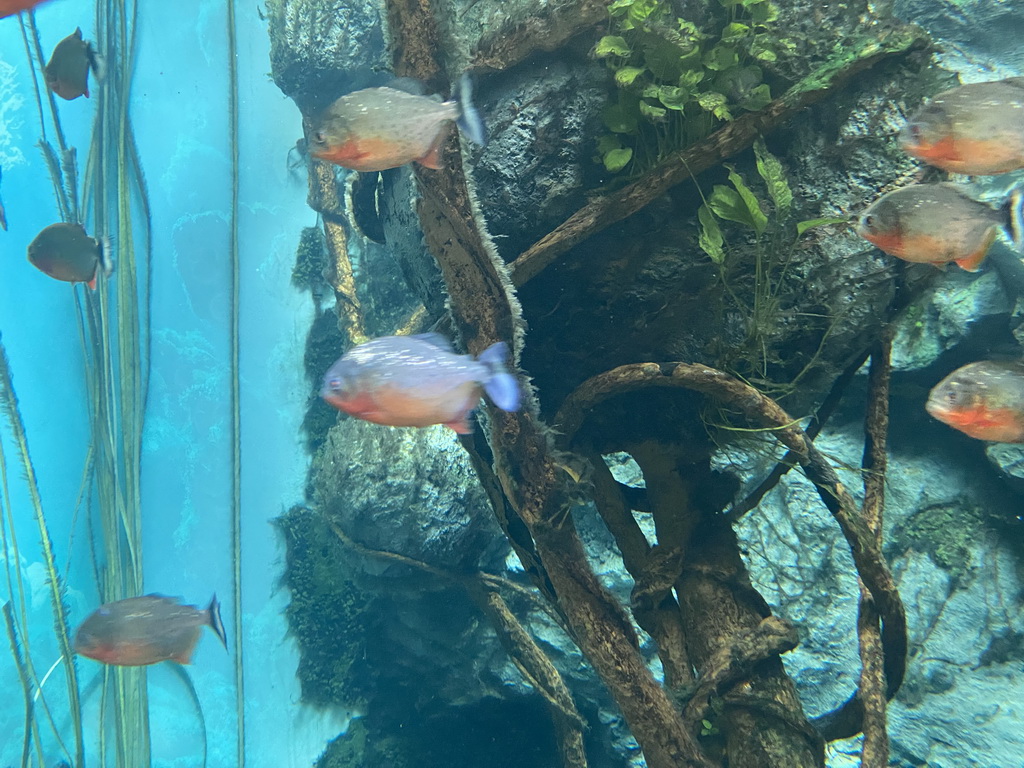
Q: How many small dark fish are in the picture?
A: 2